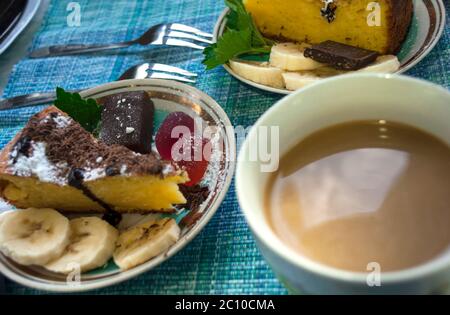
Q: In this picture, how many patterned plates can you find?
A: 2